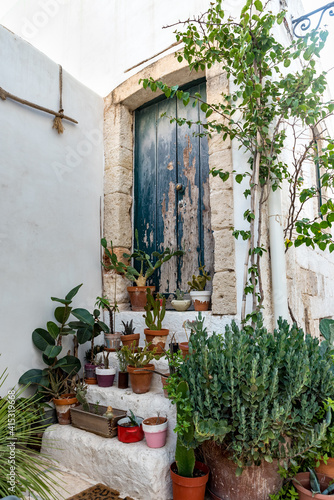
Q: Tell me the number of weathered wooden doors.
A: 1